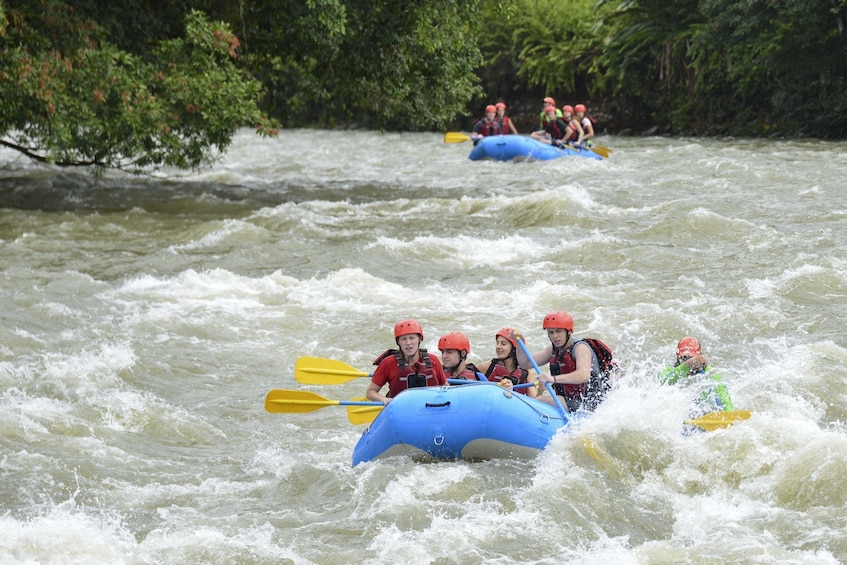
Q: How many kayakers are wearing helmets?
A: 11